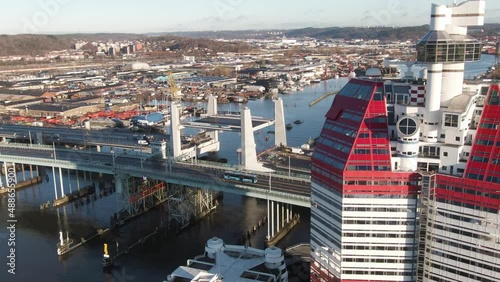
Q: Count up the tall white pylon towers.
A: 4